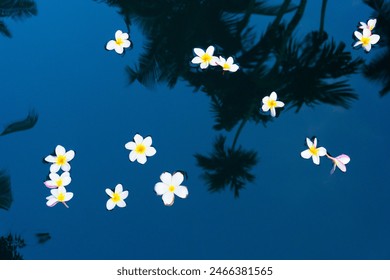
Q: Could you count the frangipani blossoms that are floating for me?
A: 14